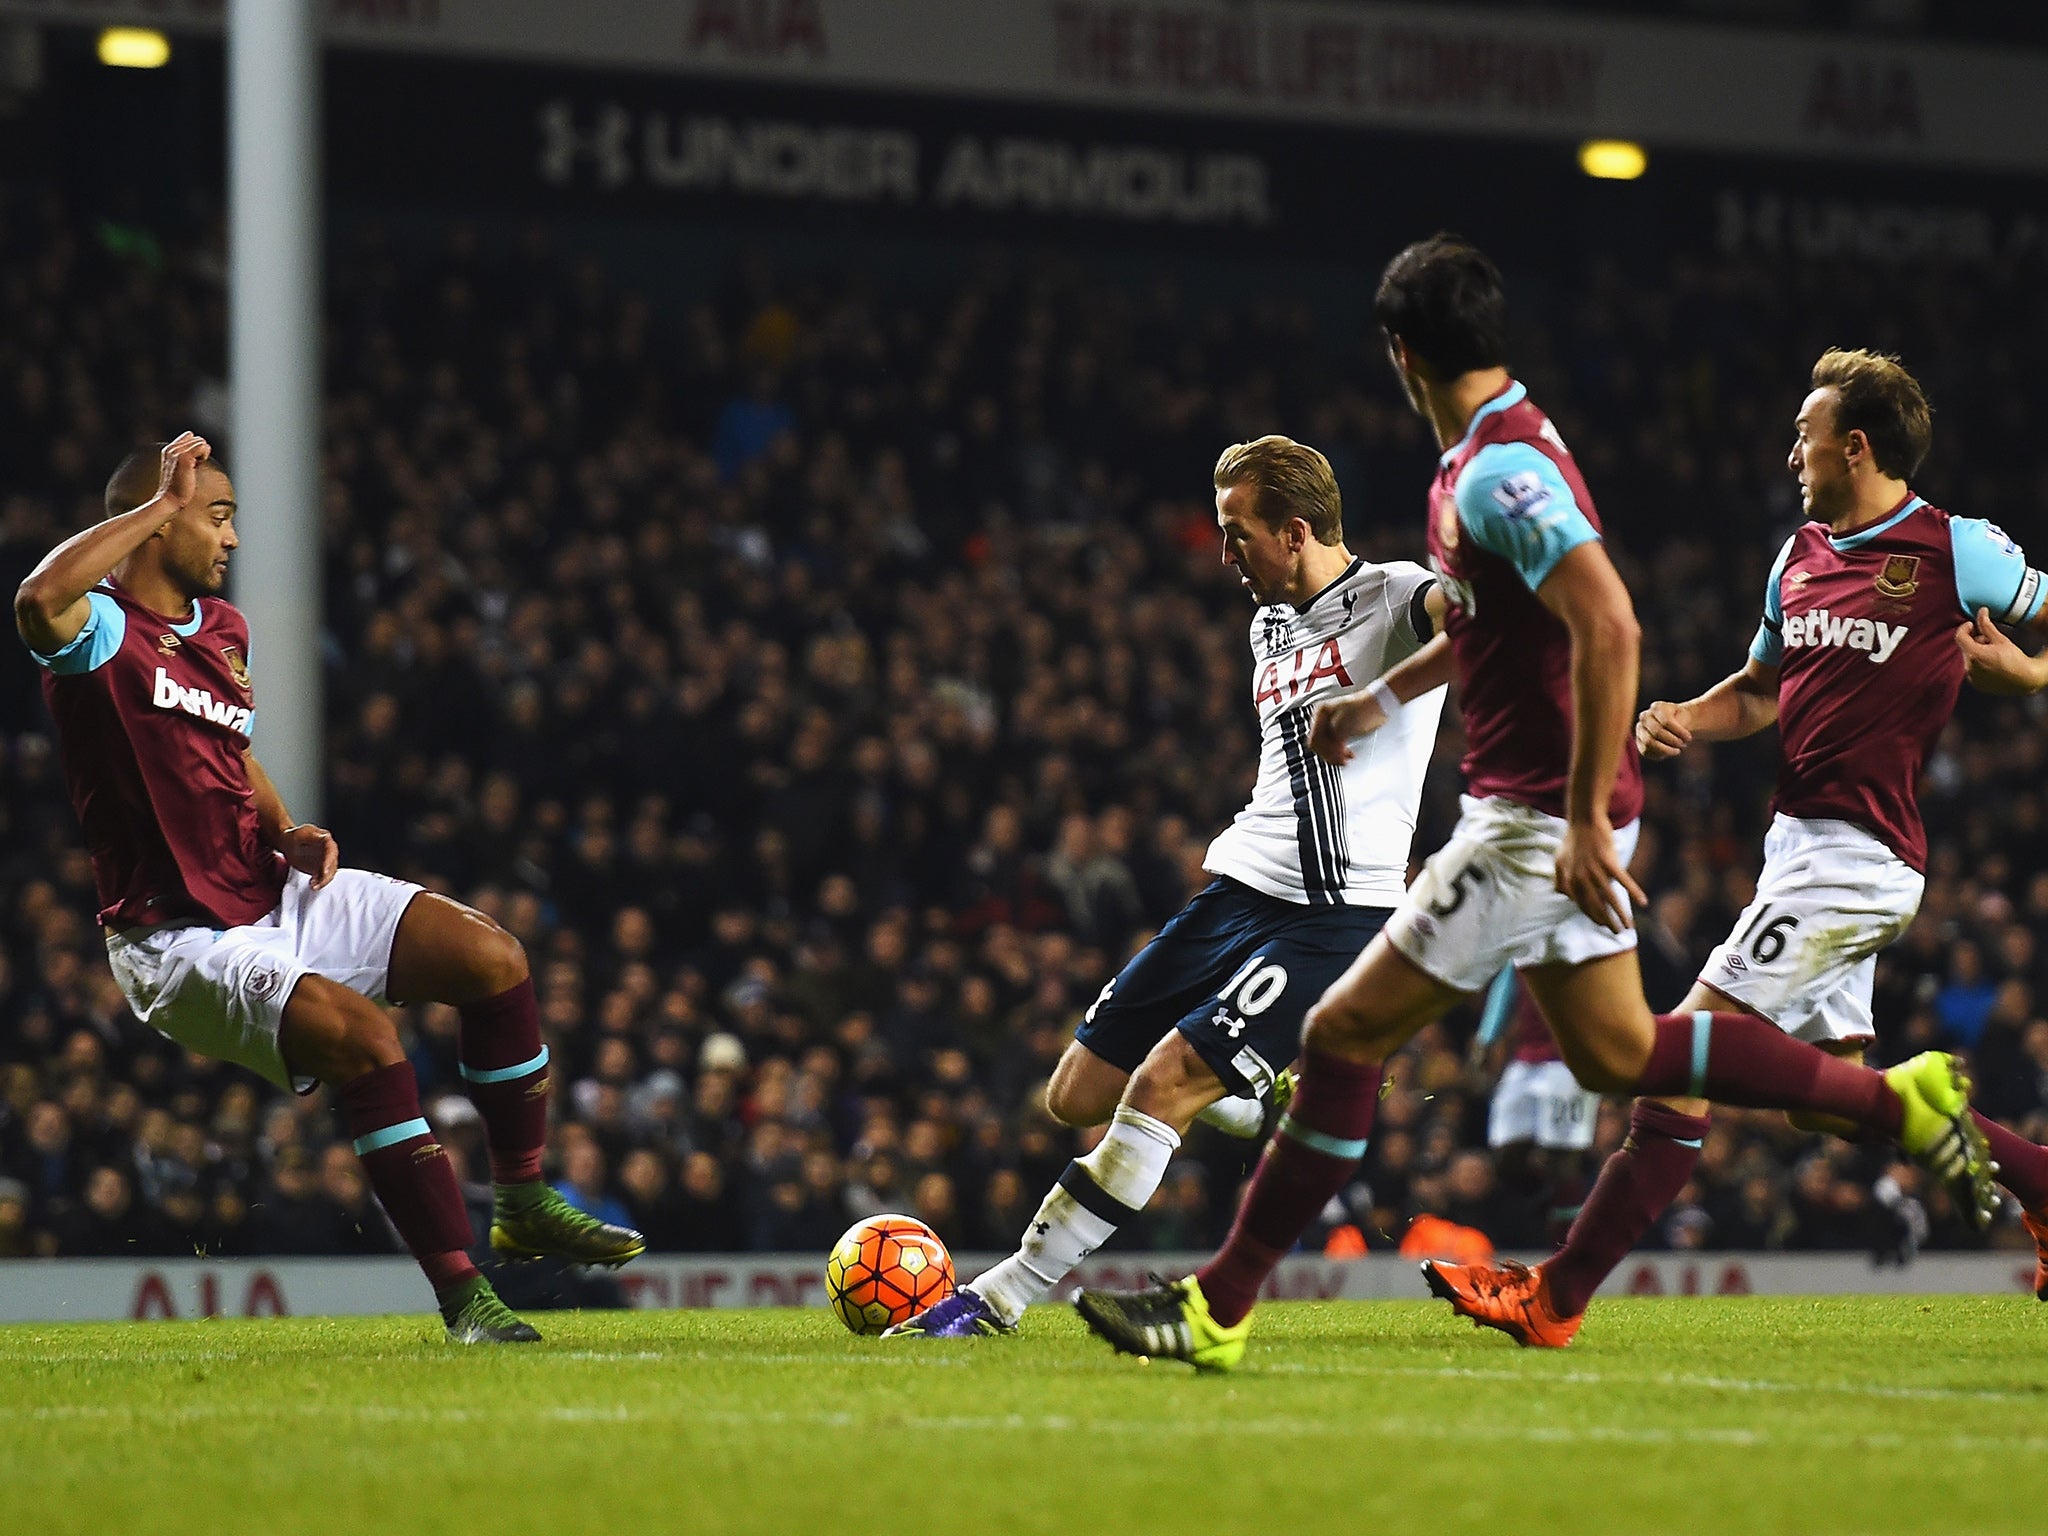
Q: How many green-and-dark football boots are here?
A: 2